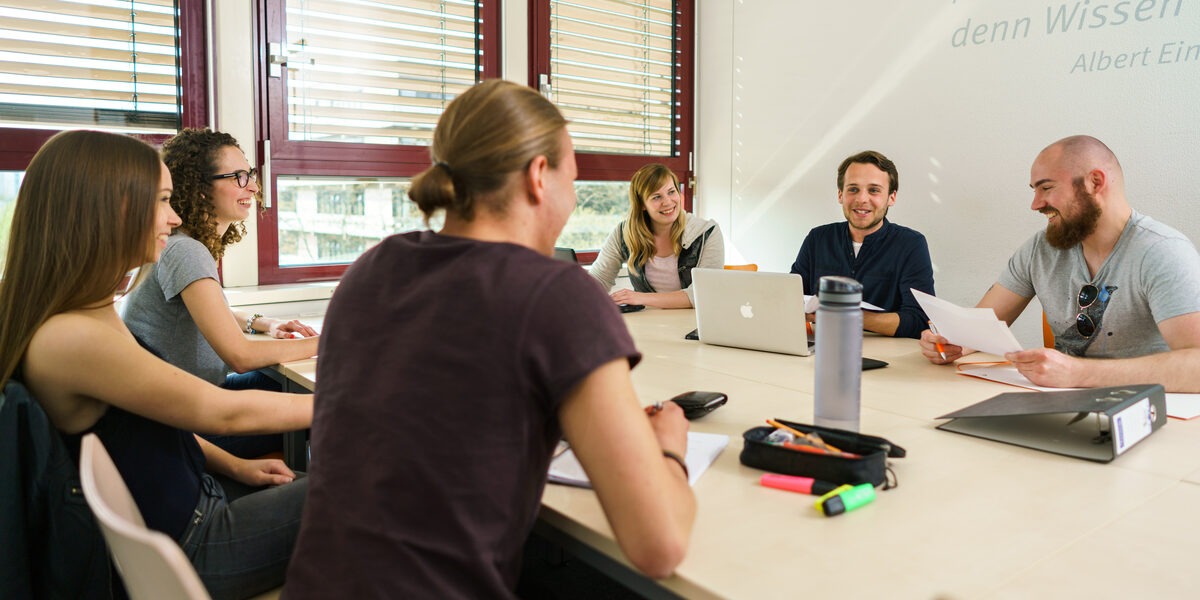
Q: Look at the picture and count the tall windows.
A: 3